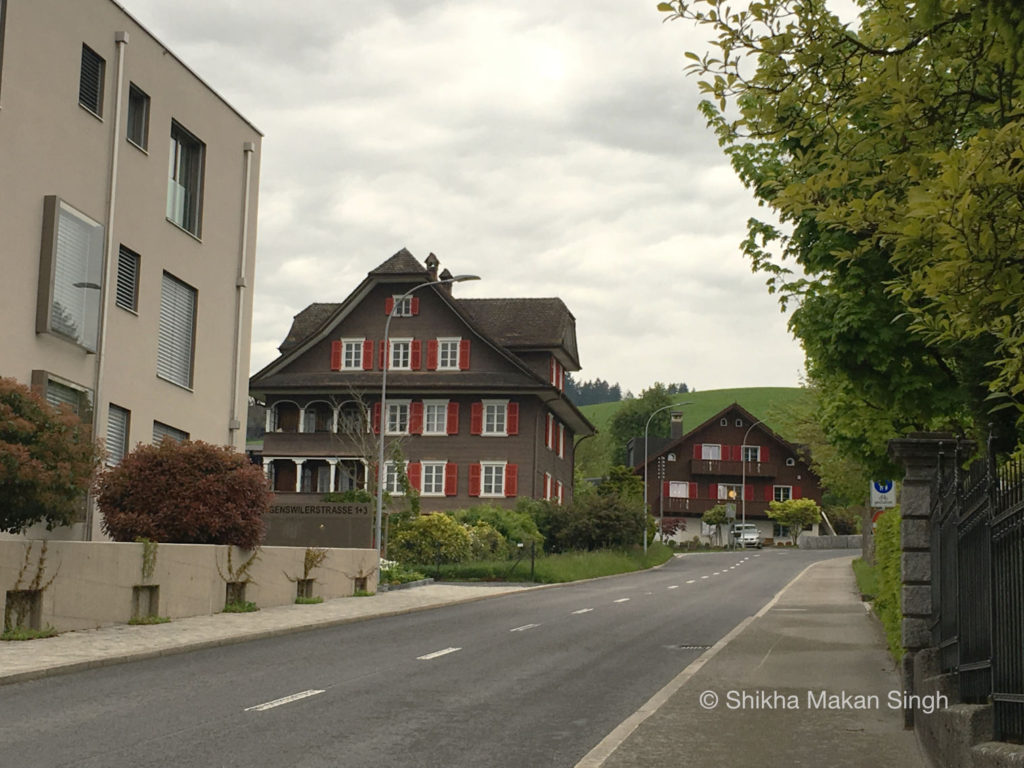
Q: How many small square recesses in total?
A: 5